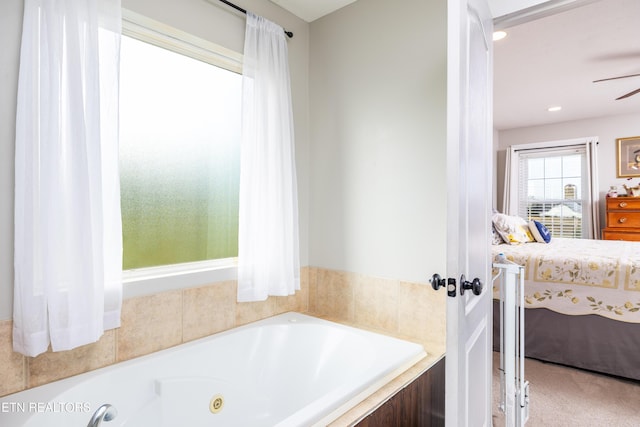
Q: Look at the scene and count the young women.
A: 0